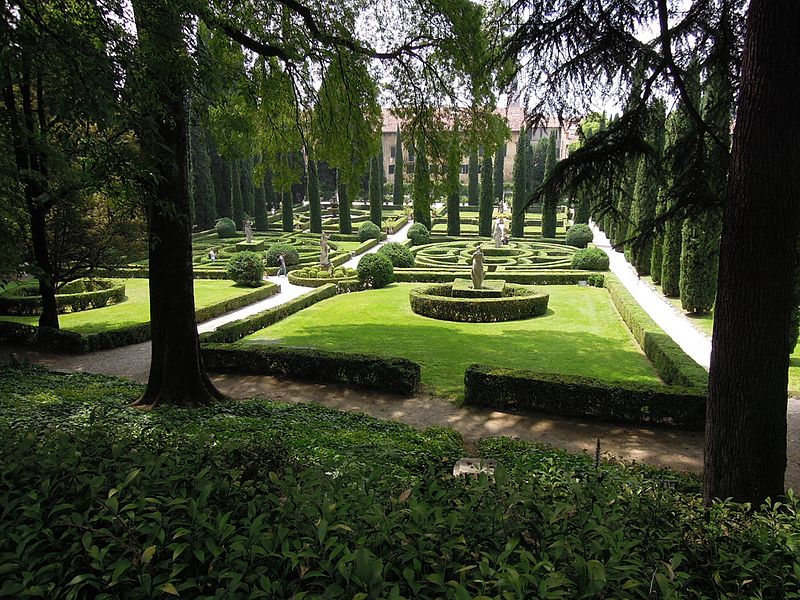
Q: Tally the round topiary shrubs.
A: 9